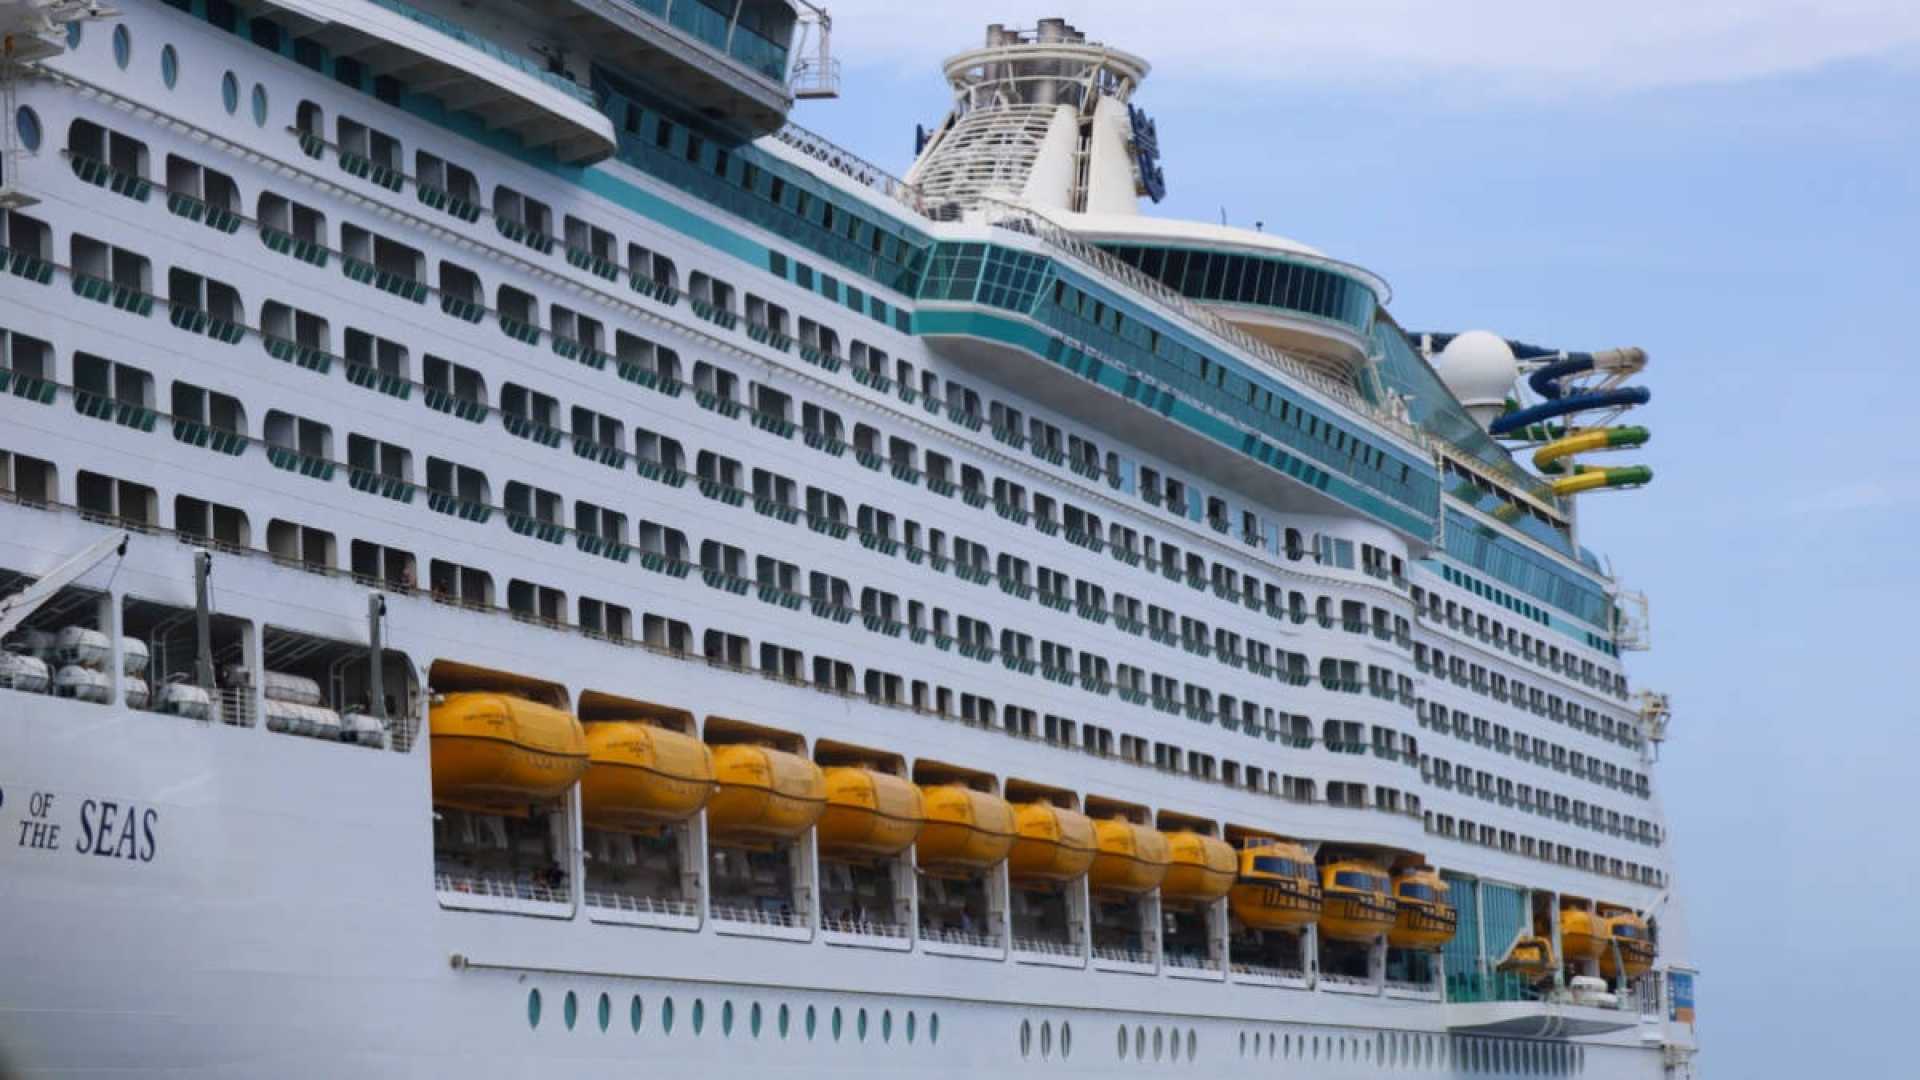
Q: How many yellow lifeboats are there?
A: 14